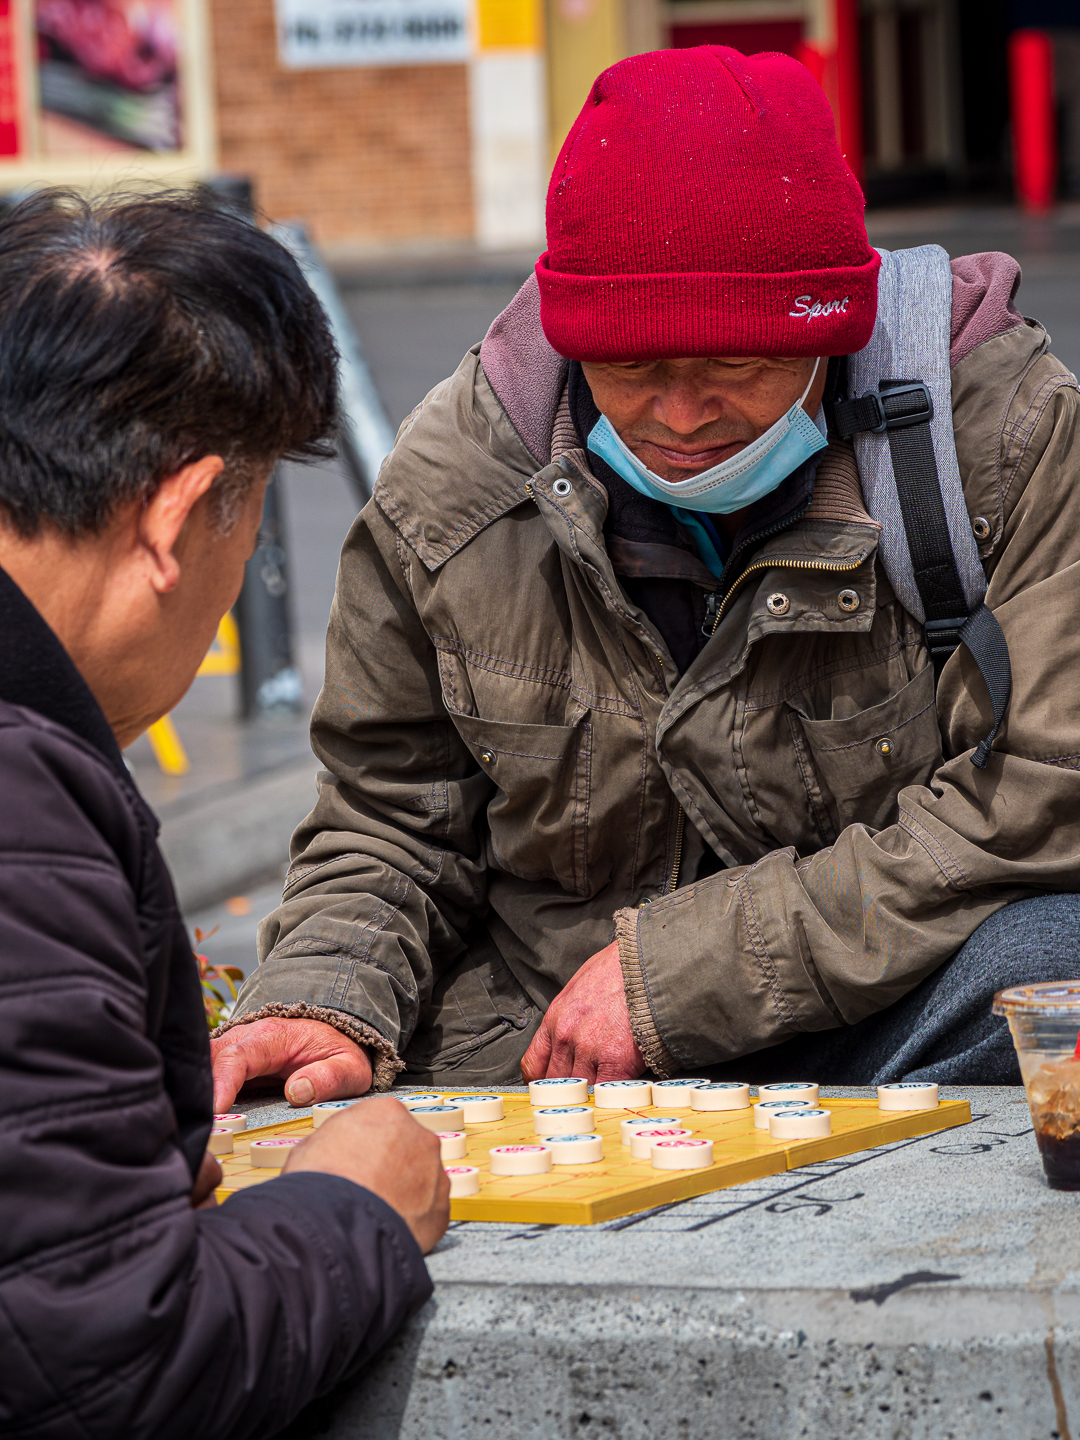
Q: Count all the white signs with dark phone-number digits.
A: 1